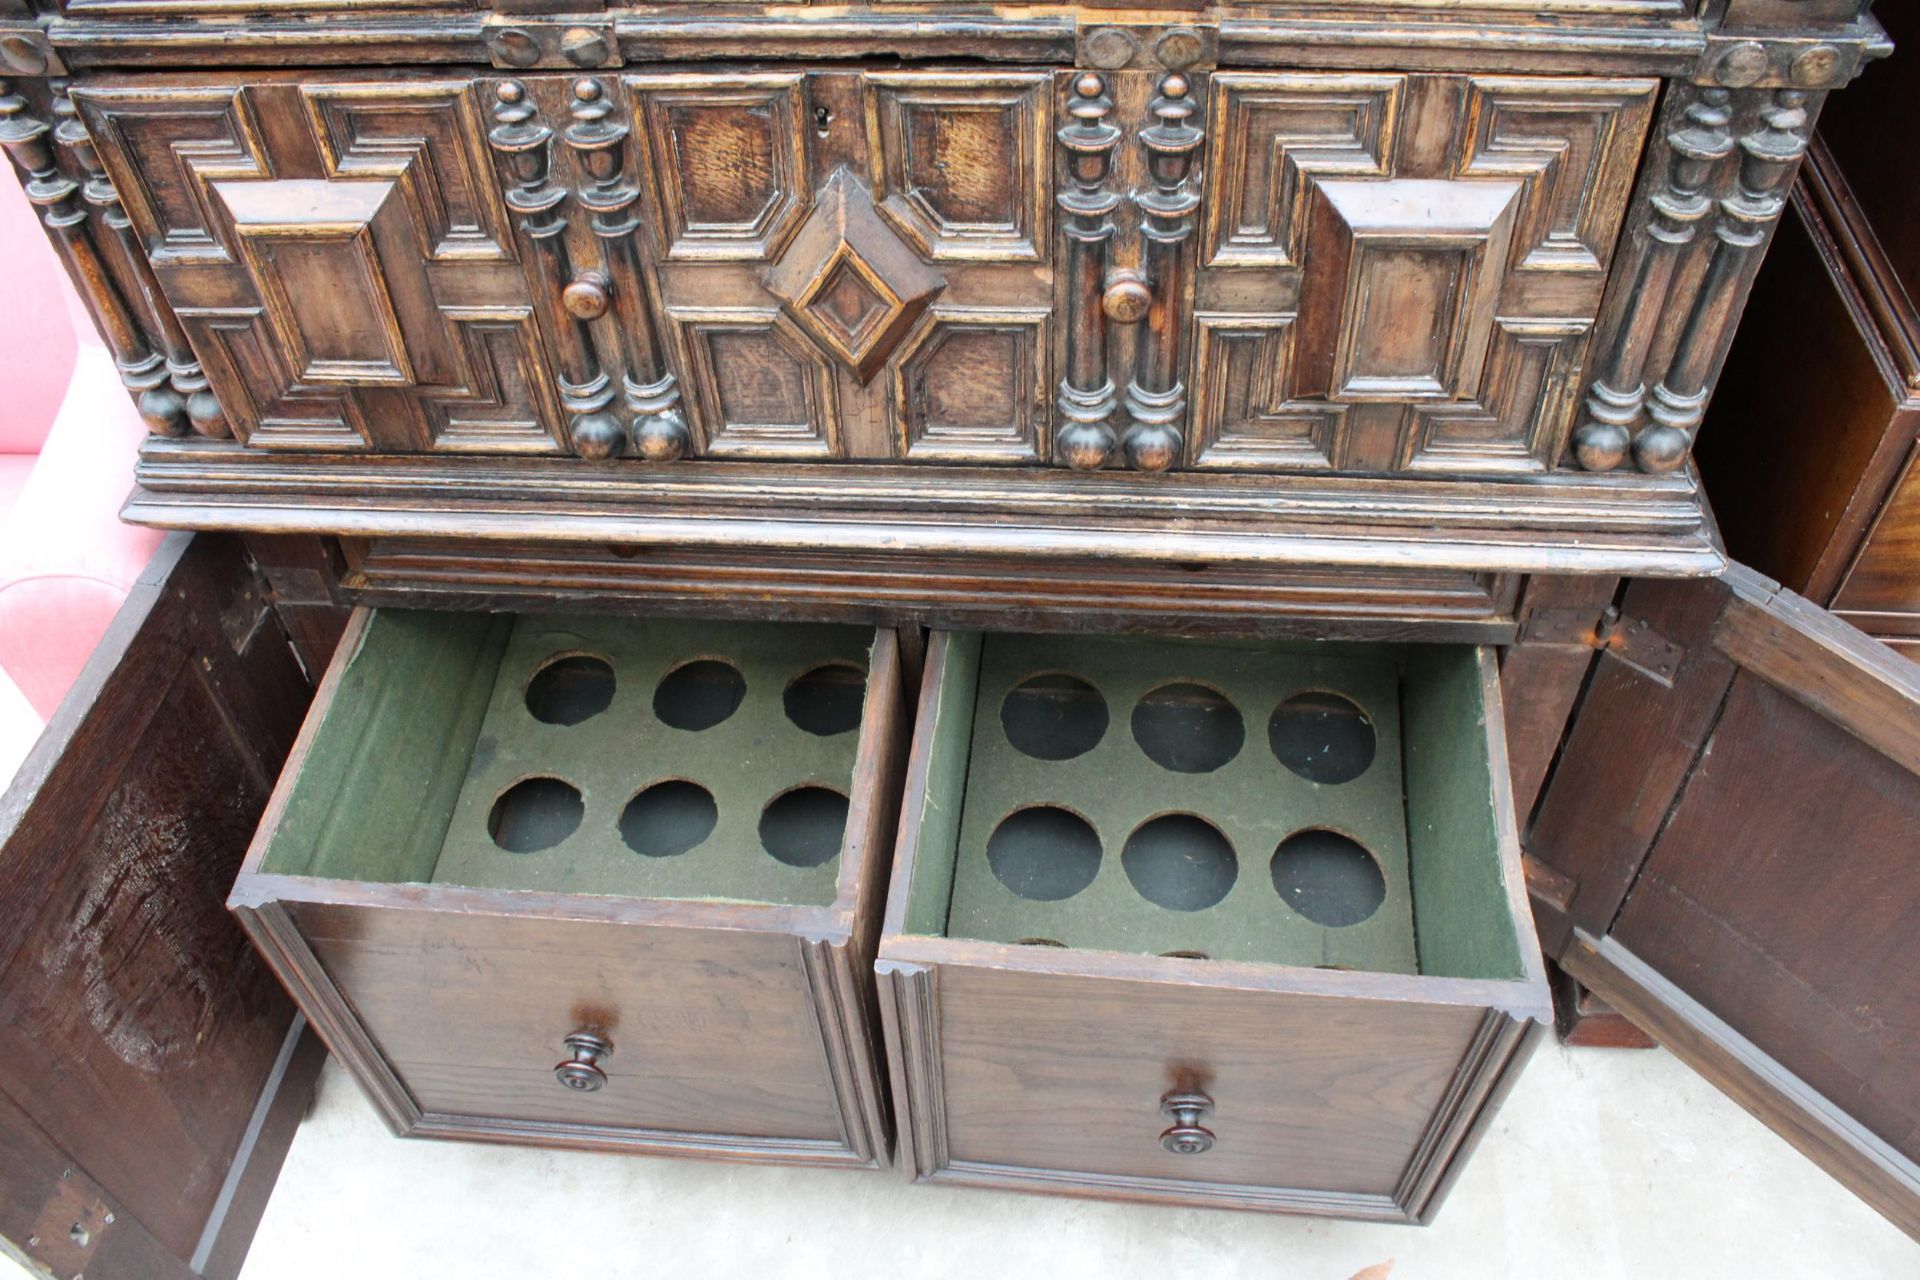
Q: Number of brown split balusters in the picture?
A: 8